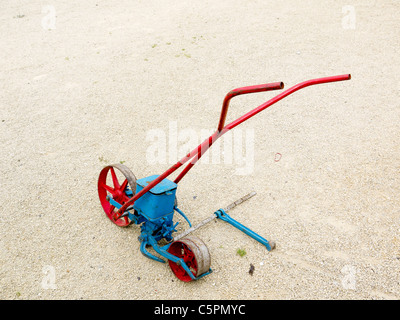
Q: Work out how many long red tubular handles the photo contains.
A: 2